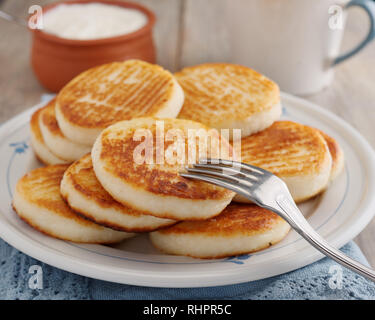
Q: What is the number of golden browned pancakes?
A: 10